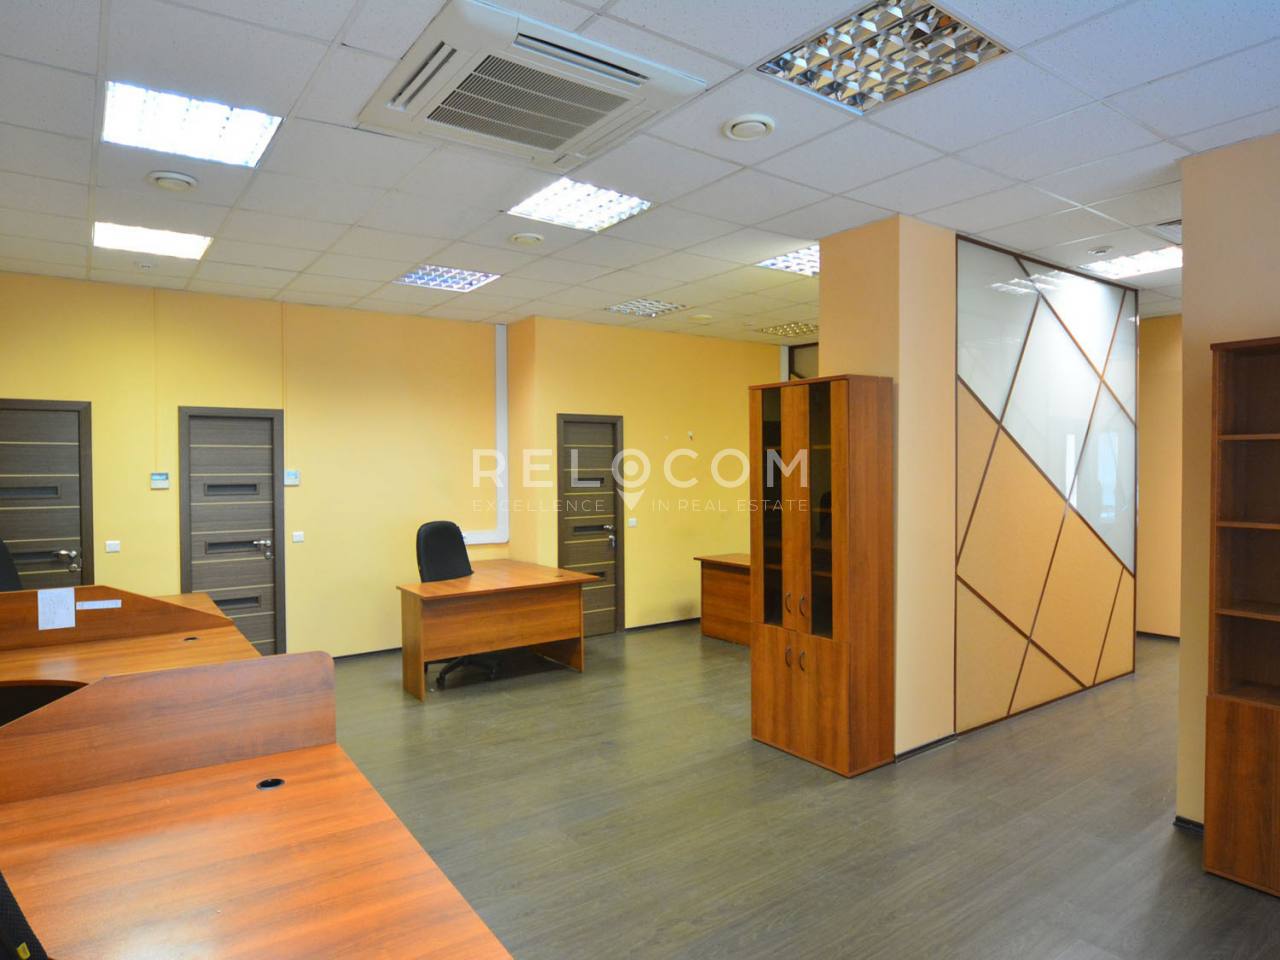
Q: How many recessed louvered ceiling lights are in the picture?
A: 9